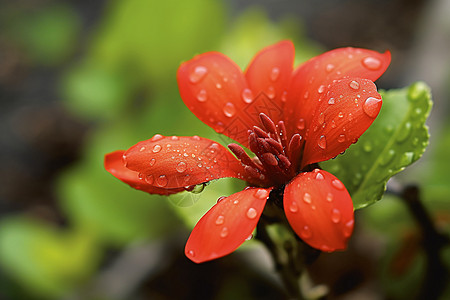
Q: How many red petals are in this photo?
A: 8